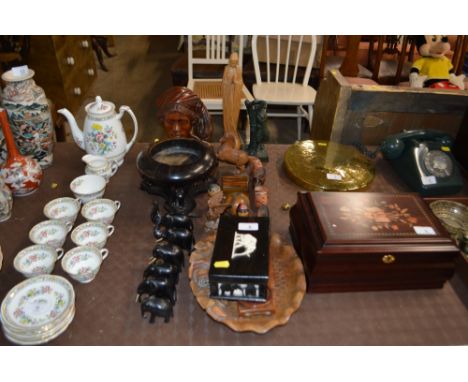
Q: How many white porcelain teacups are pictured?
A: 6